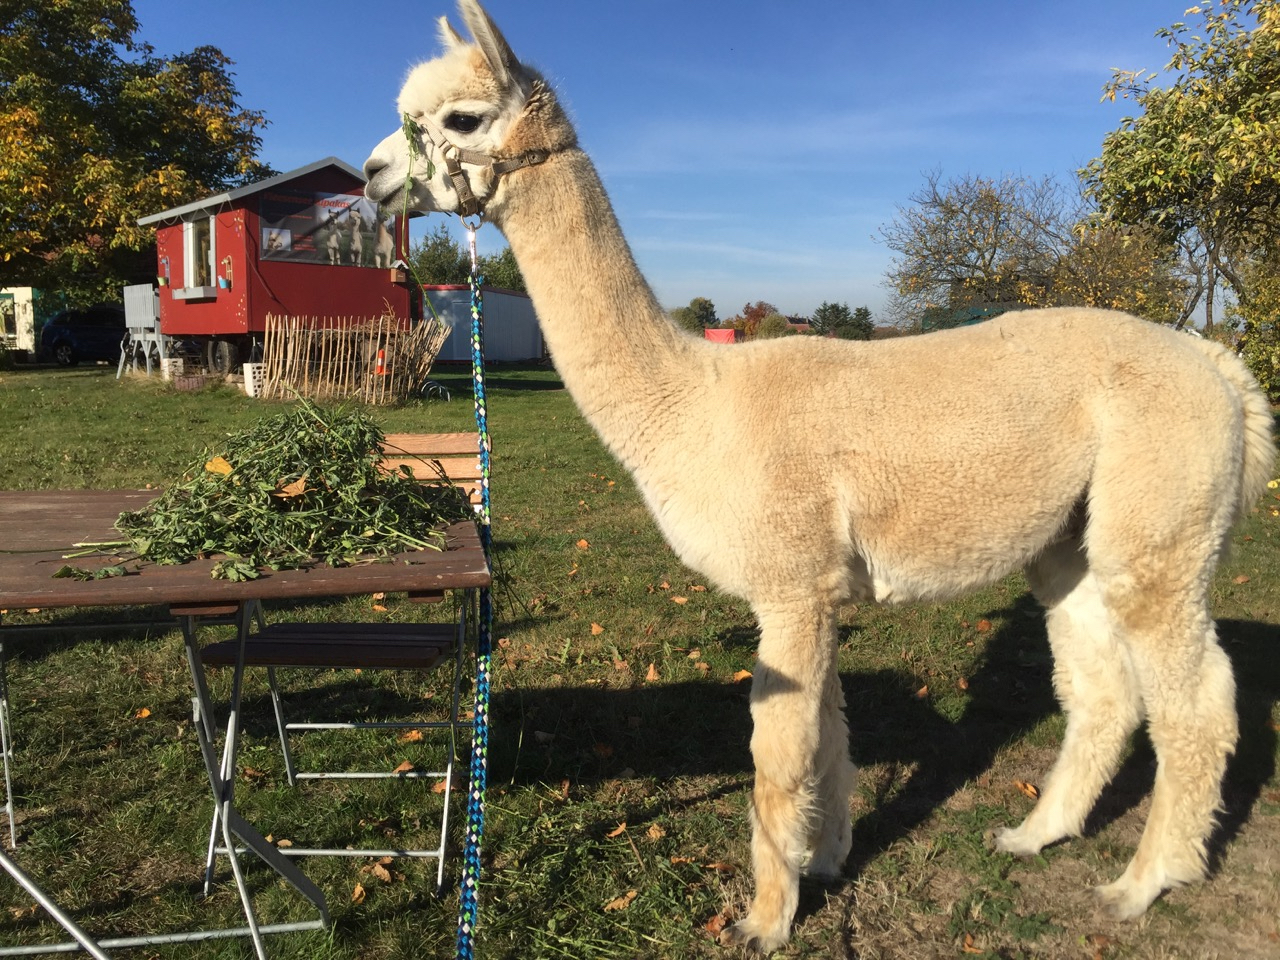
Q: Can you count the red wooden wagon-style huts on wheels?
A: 1